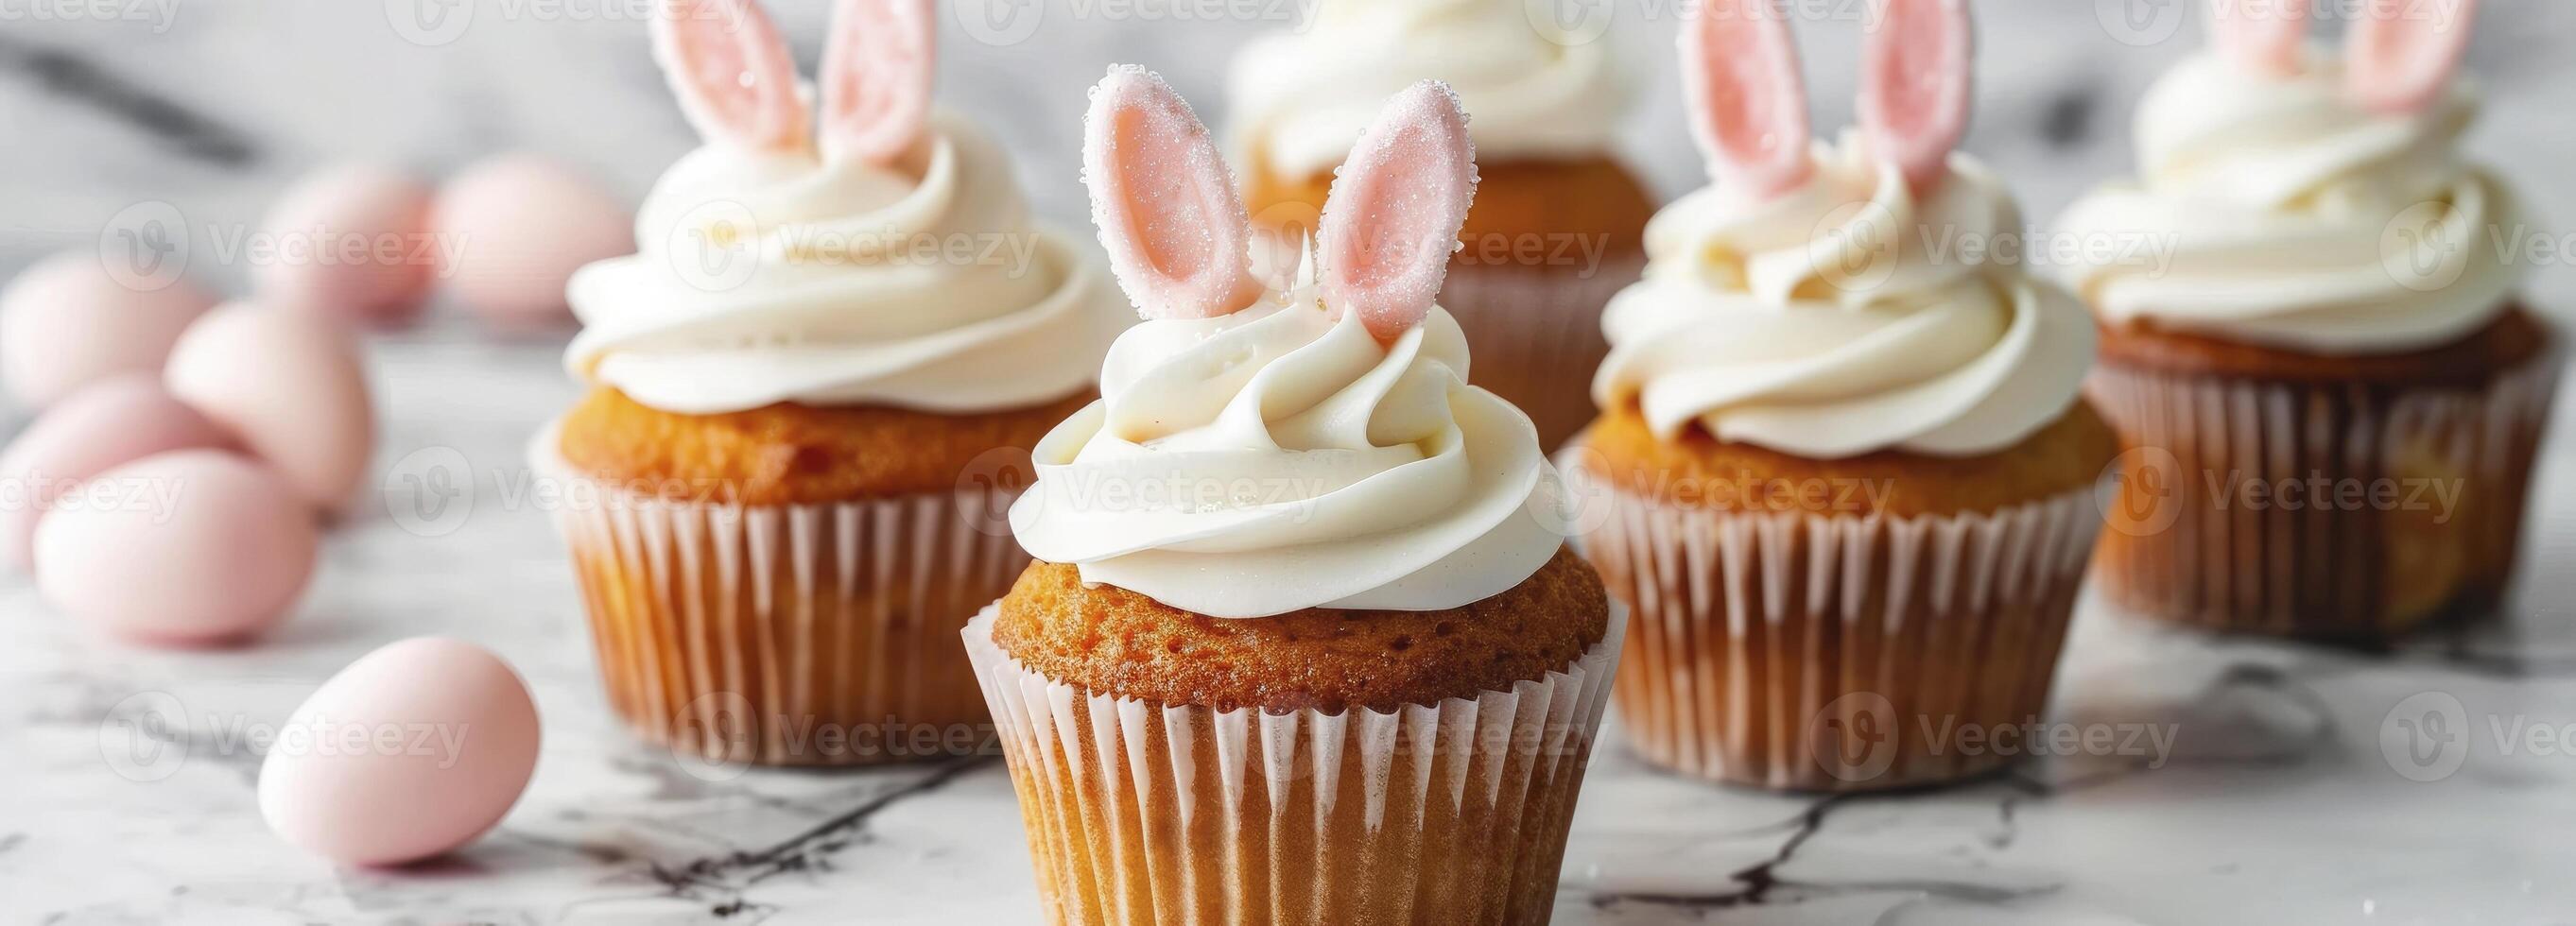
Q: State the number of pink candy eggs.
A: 7